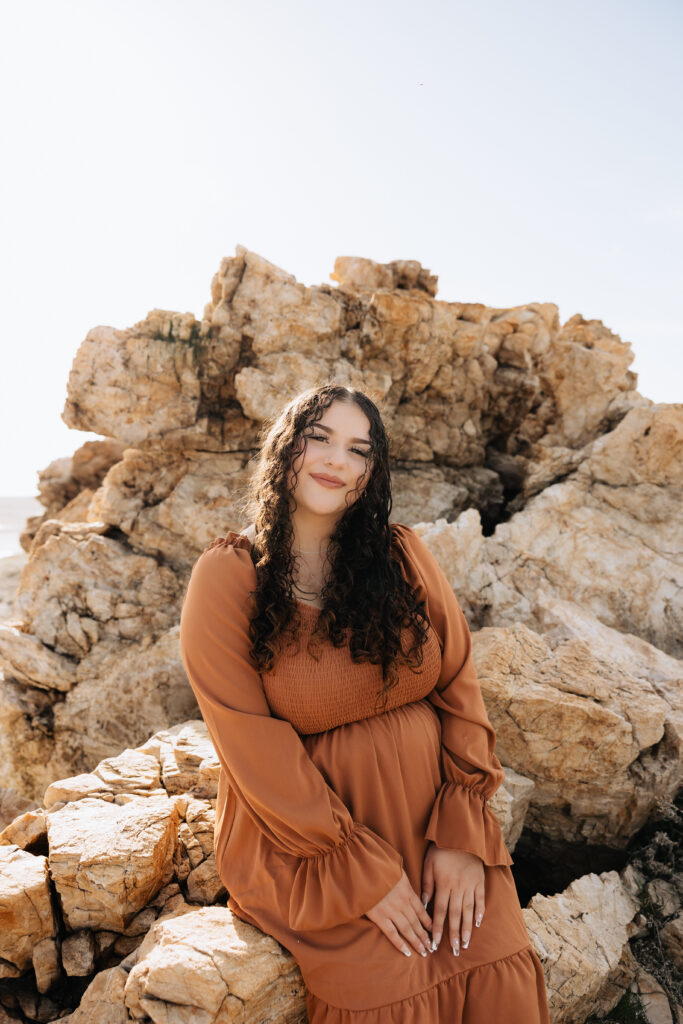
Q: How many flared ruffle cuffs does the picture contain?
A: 2